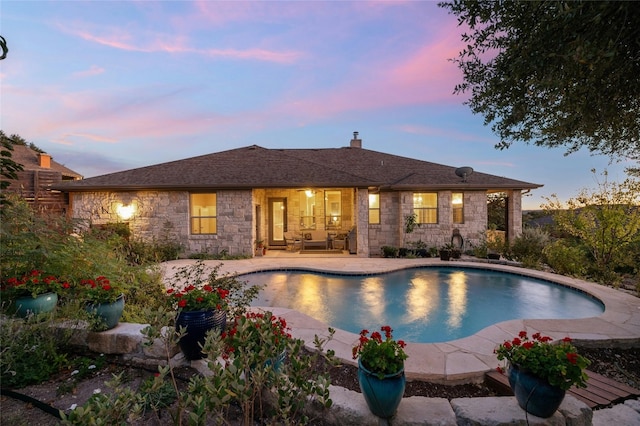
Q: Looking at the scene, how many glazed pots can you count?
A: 6